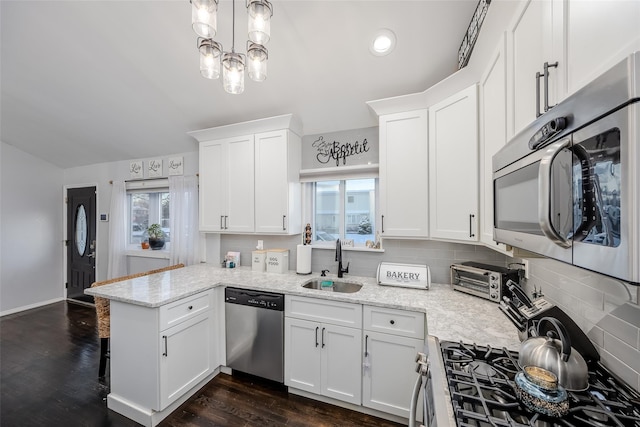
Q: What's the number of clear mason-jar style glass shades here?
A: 5